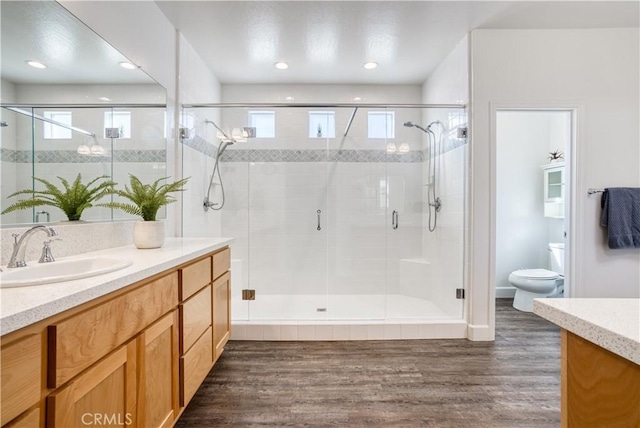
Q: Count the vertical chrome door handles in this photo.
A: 2